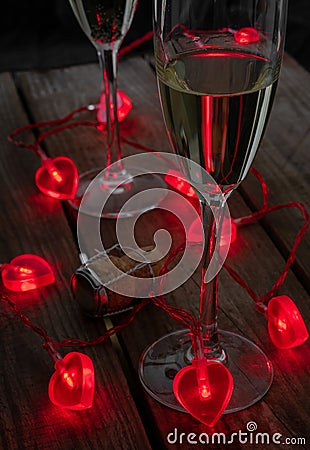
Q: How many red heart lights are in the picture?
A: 9